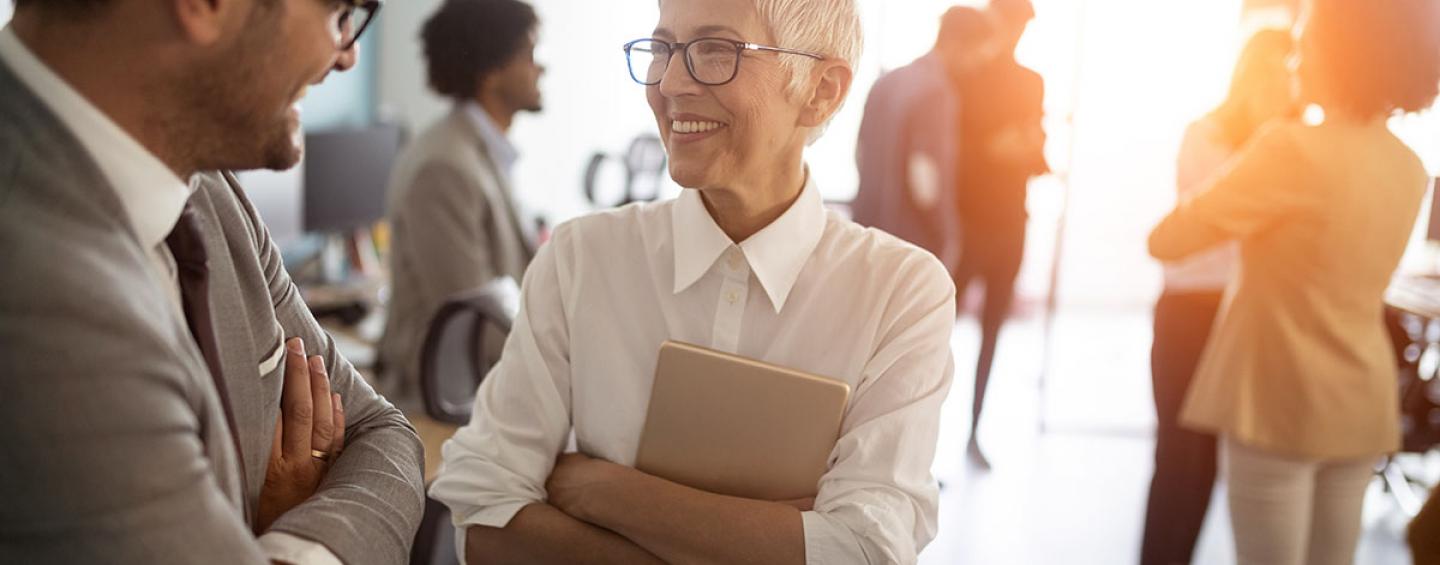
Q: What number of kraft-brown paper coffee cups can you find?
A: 0